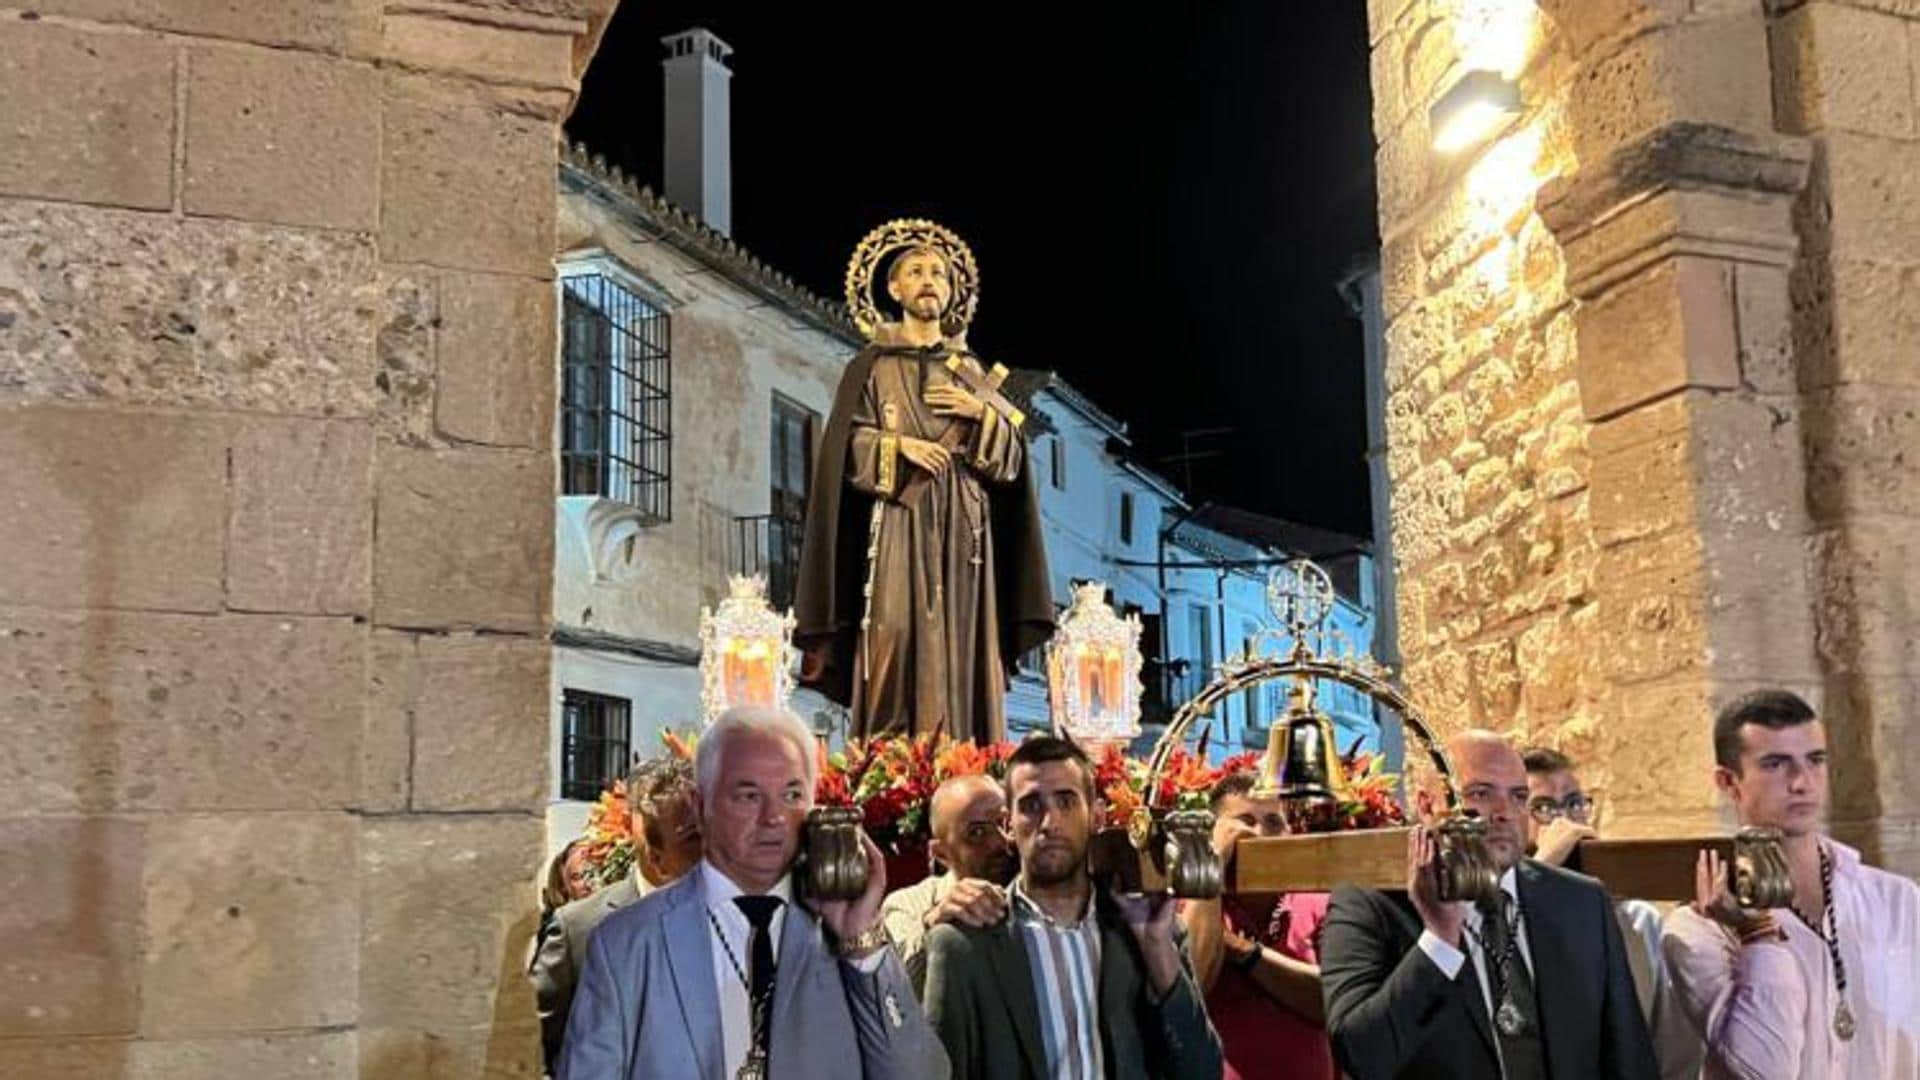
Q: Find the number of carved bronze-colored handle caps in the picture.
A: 4